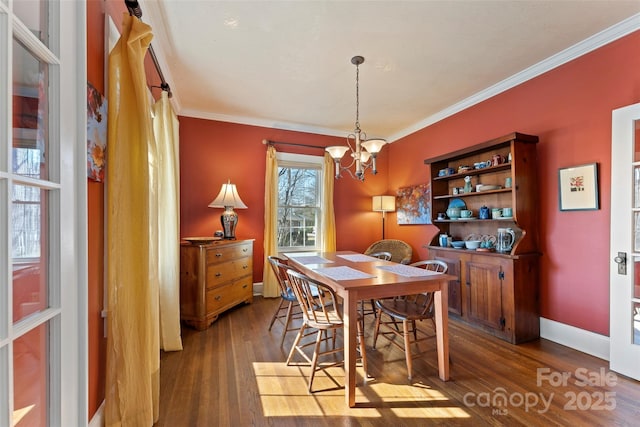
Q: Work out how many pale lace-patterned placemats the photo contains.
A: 4